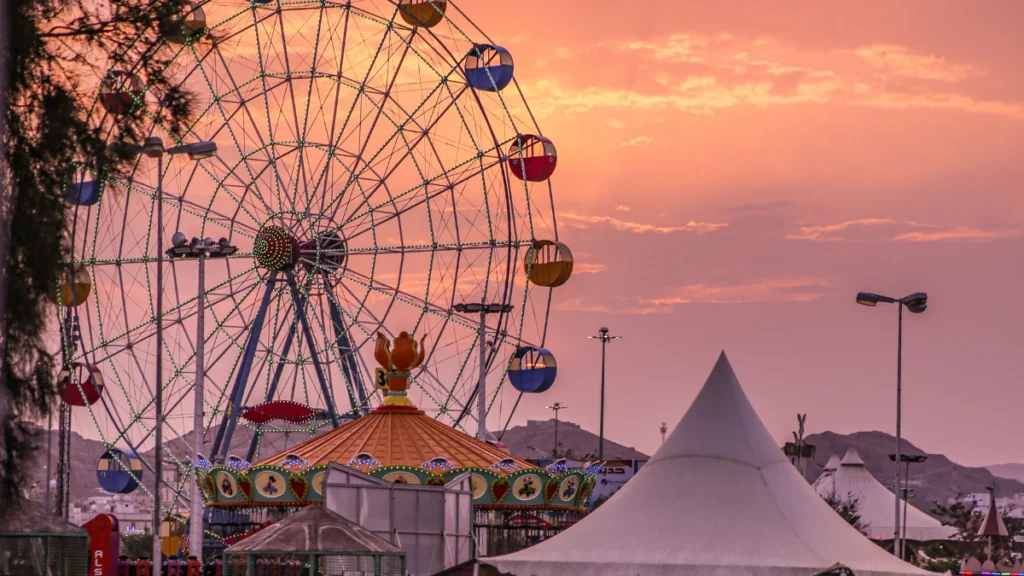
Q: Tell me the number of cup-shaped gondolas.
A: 13